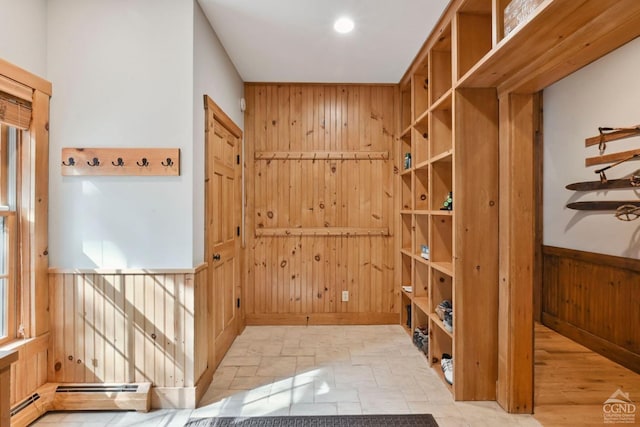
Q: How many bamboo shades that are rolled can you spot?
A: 1